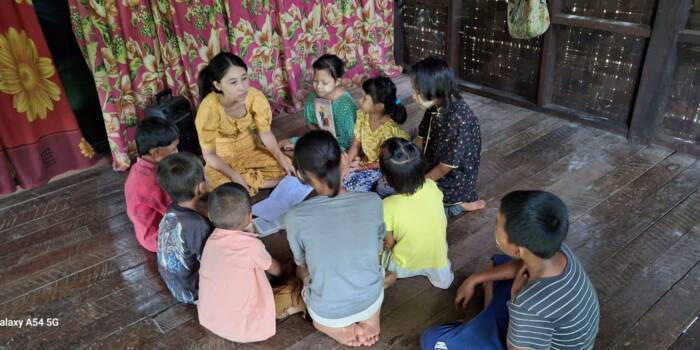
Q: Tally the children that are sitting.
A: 9